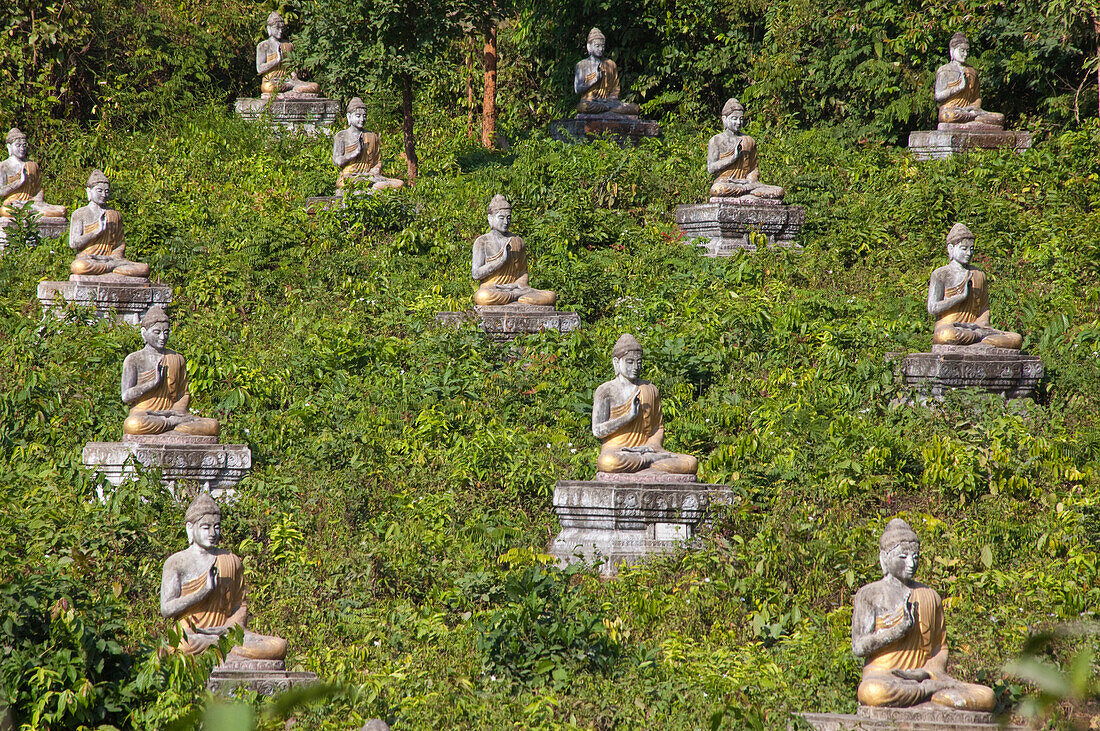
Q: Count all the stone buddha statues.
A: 13